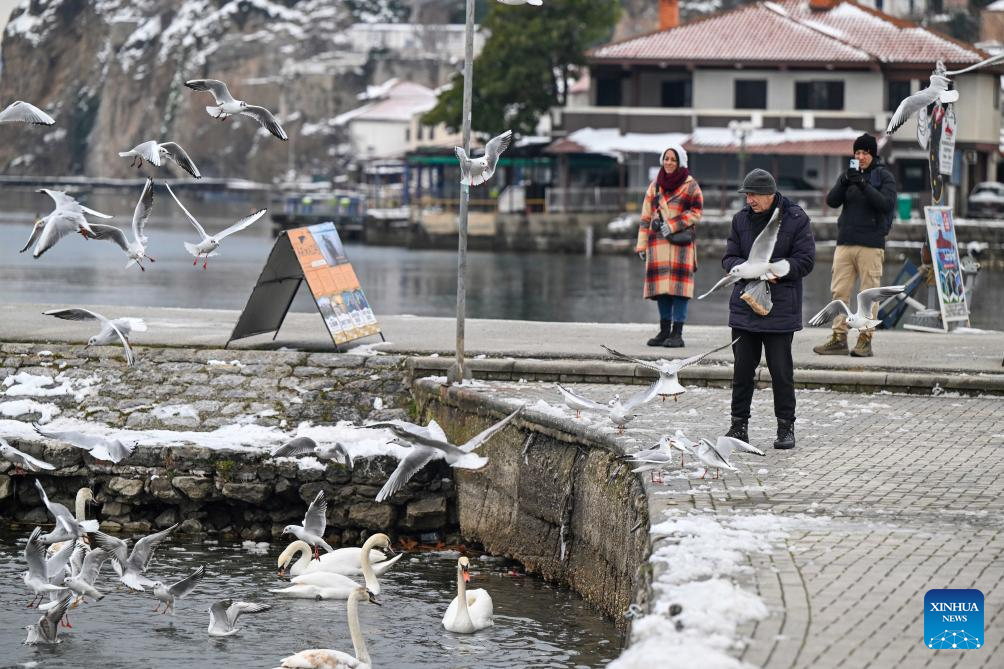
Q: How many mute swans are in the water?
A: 5